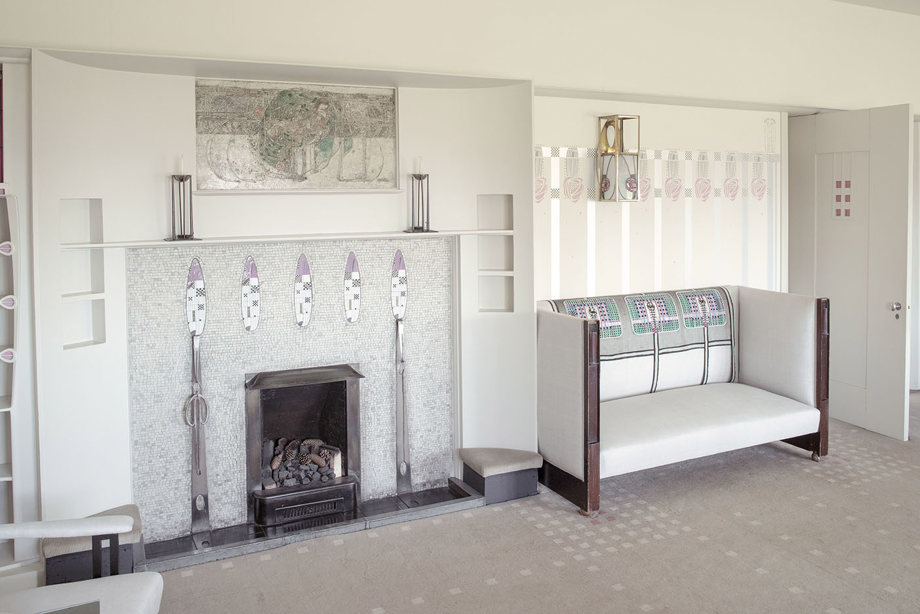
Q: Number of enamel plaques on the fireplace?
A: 5